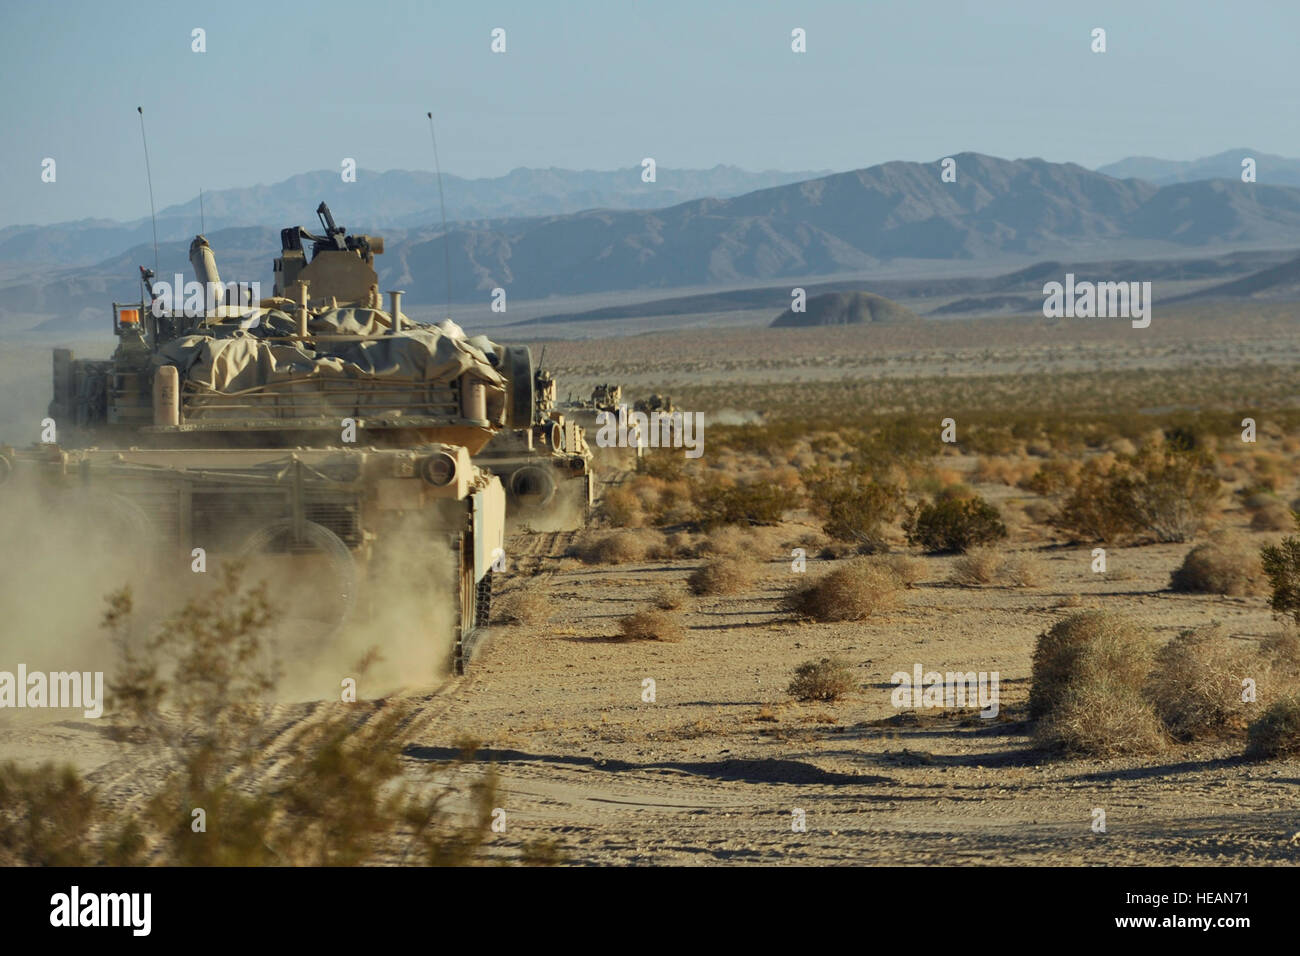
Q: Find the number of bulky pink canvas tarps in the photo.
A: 0